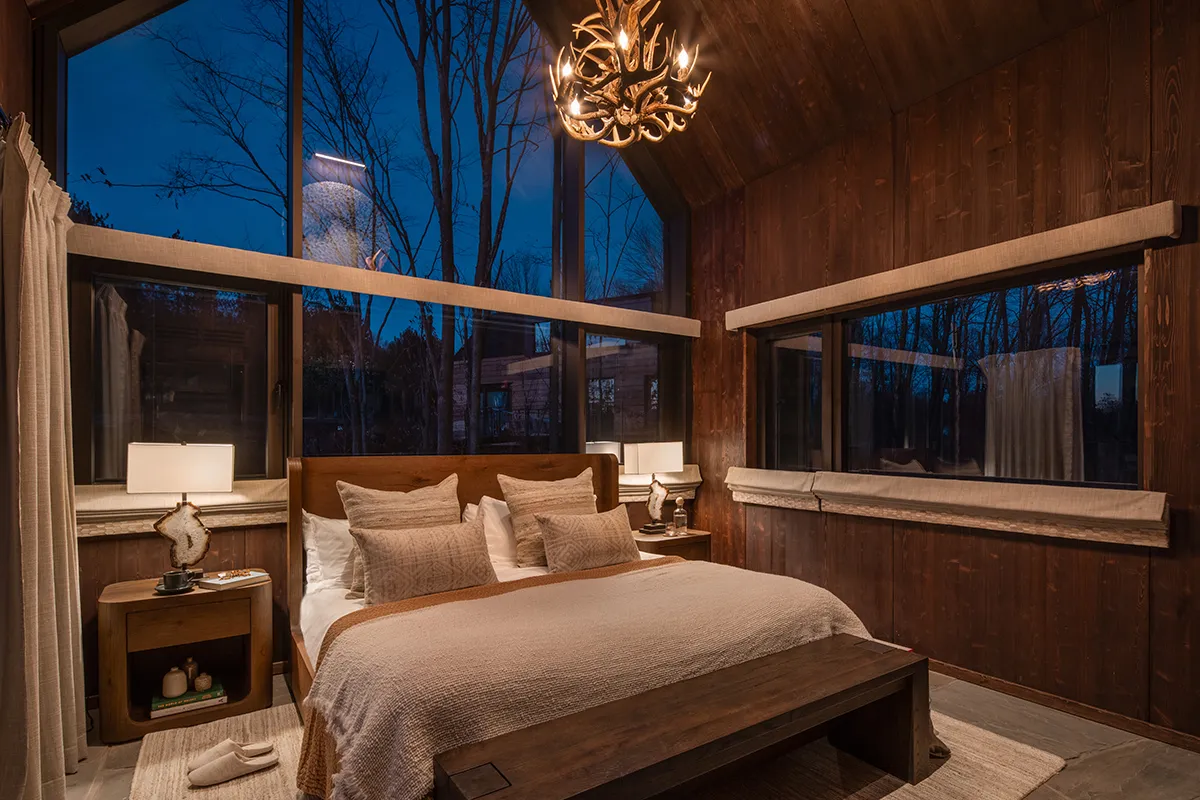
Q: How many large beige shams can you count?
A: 2